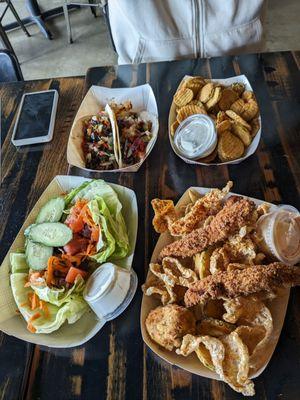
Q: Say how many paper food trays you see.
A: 4